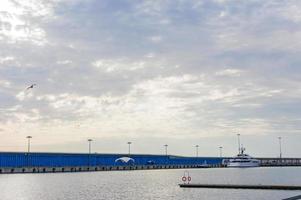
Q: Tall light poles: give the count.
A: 8